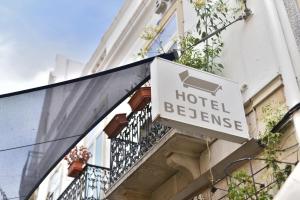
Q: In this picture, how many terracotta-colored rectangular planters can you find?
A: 3